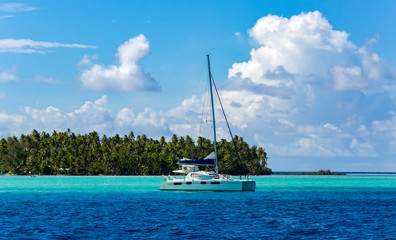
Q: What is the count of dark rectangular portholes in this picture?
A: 4